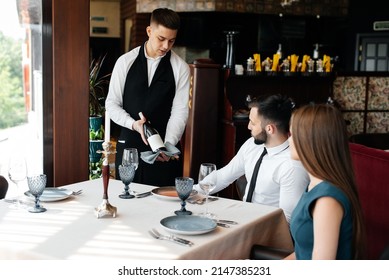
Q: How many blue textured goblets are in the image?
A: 3